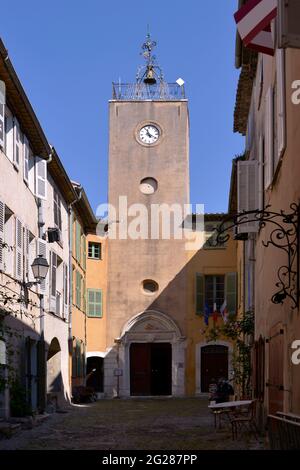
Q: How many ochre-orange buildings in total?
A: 2